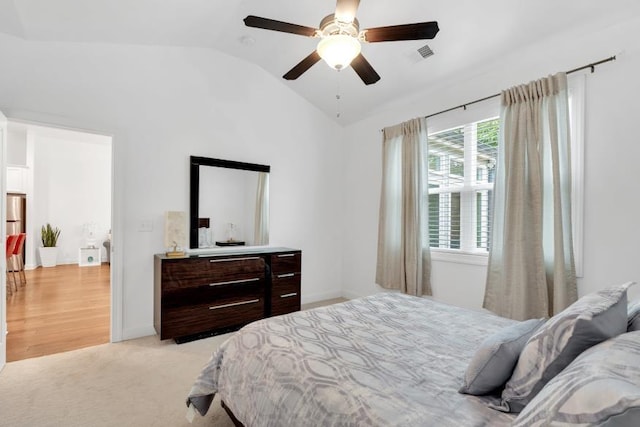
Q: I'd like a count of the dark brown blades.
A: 4